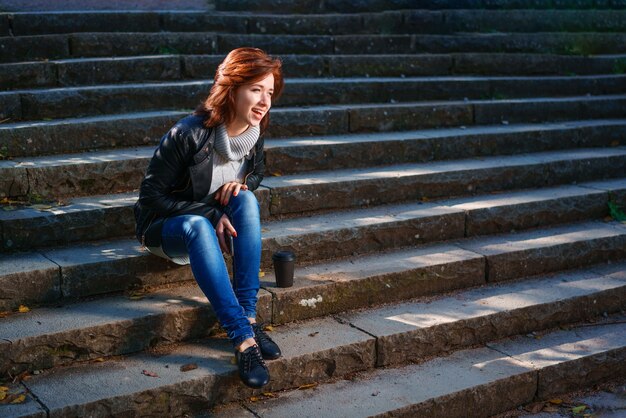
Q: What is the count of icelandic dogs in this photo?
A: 0